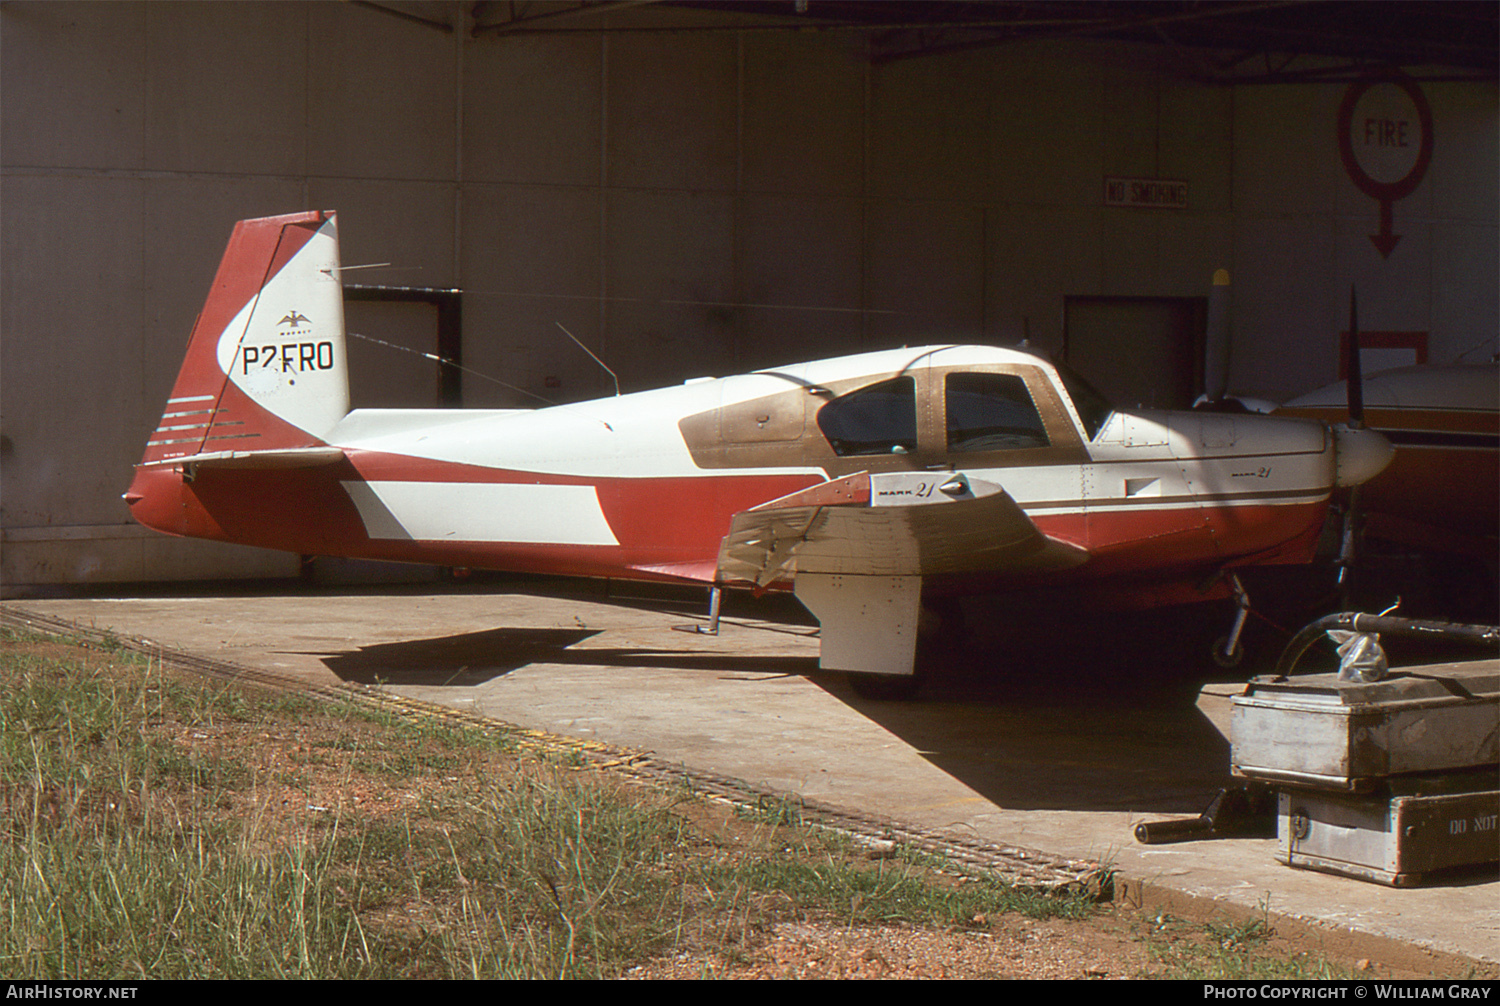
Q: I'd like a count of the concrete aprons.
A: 1